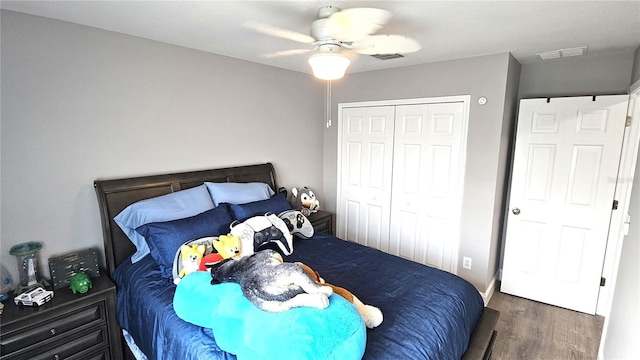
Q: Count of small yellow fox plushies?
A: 2